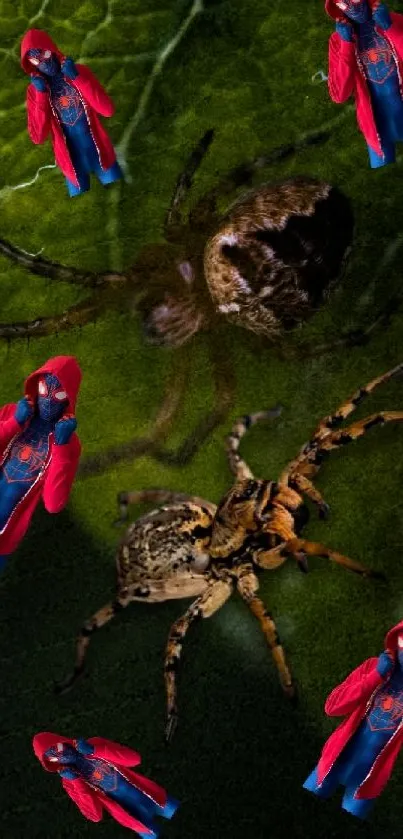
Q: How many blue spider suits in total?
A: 5